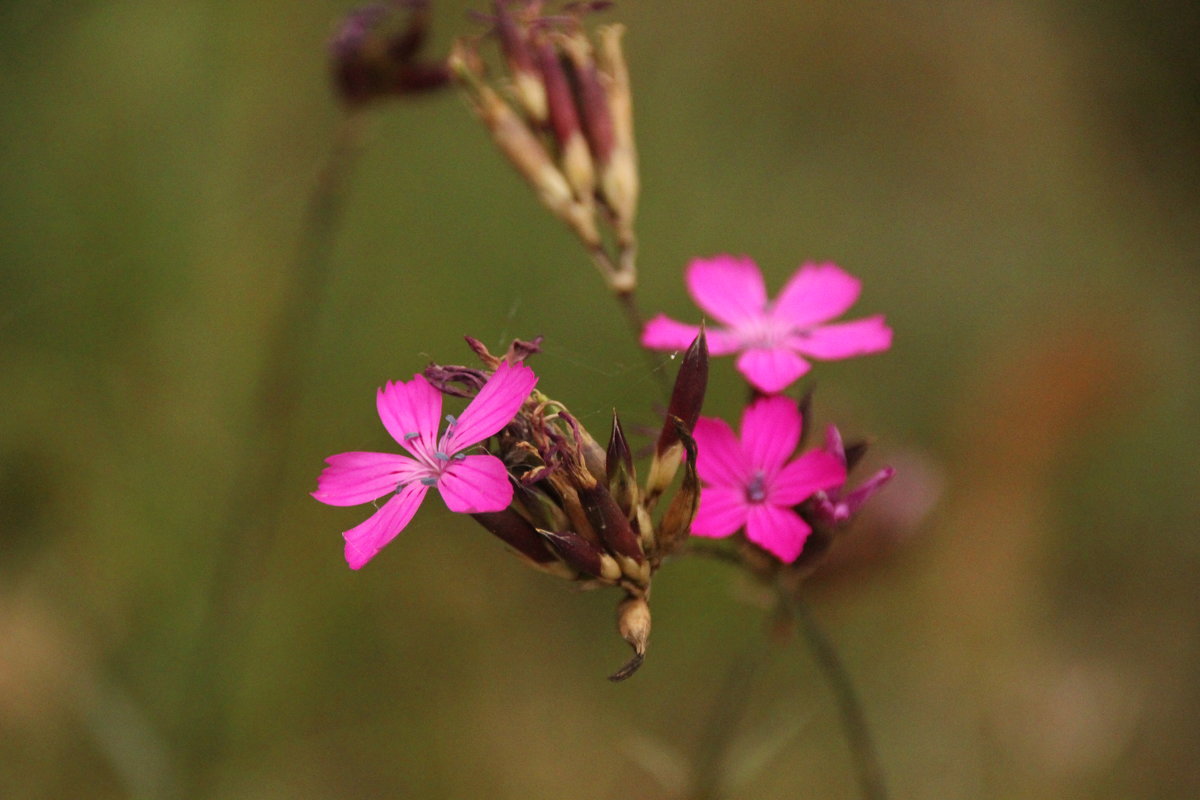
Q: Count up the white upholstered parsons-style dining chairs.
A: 0